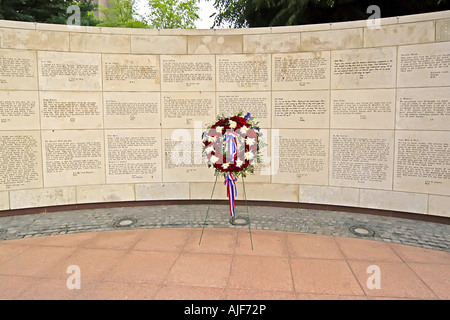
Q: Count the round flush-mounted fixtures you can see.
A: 3